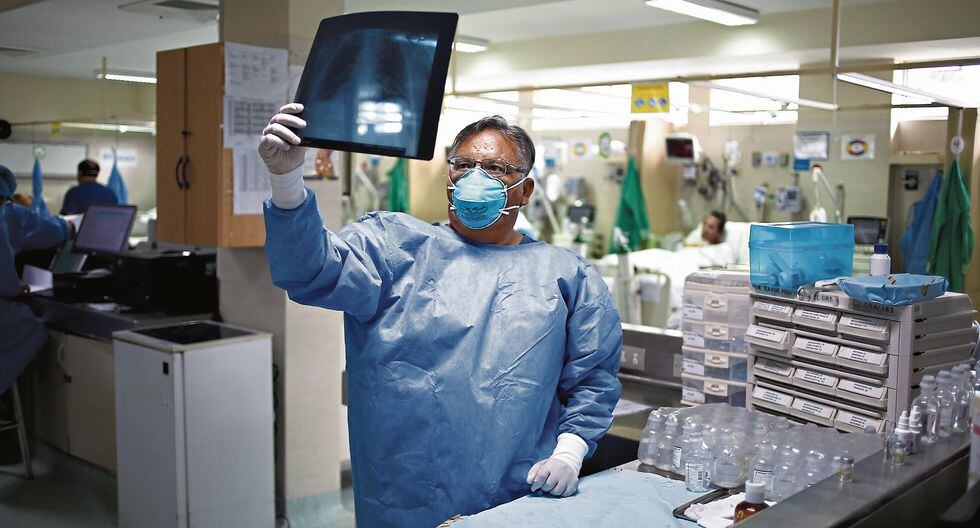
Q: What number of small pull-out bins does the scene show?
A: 12